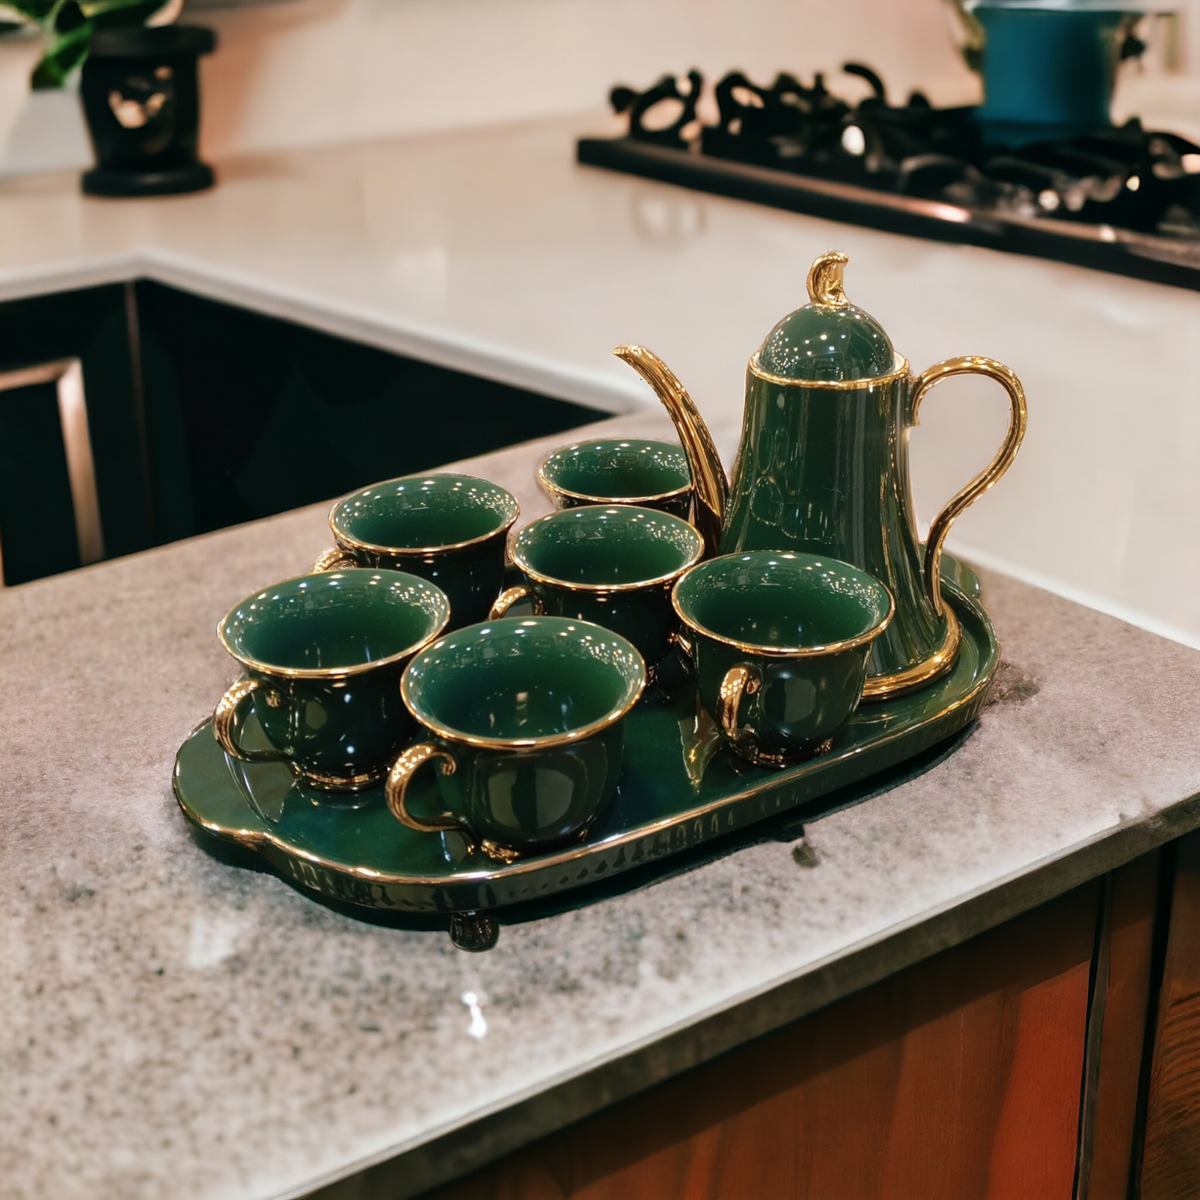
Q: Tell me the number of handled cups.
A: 6